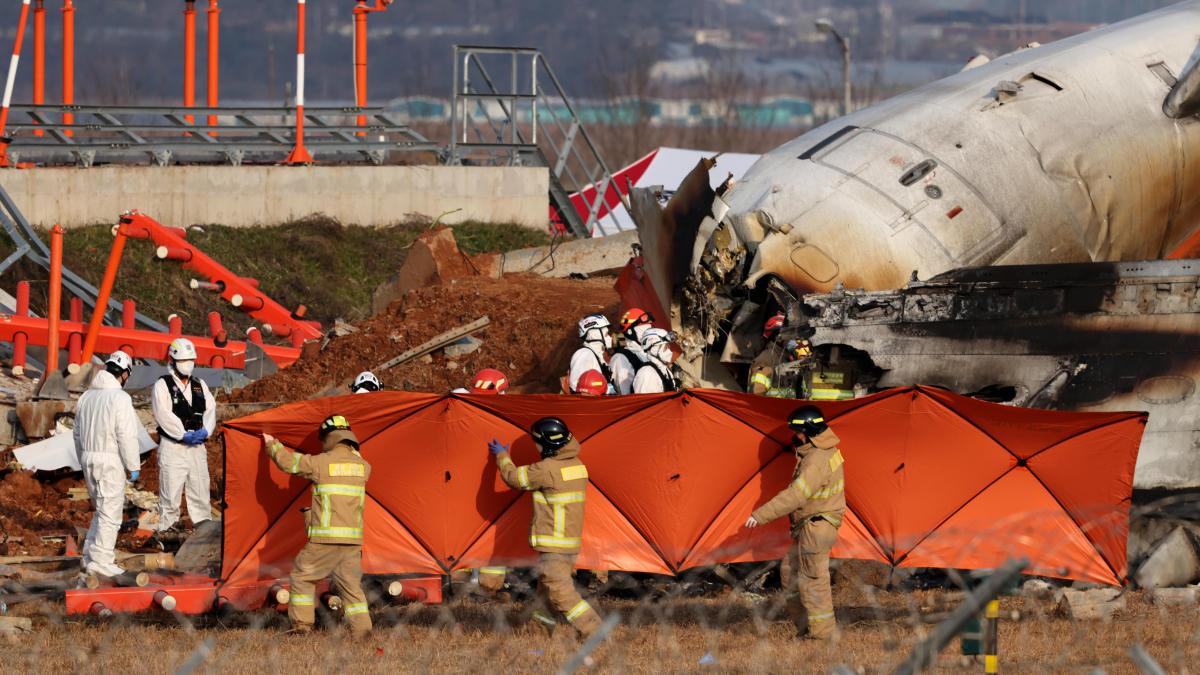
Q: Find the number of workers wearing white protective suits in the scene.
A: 5